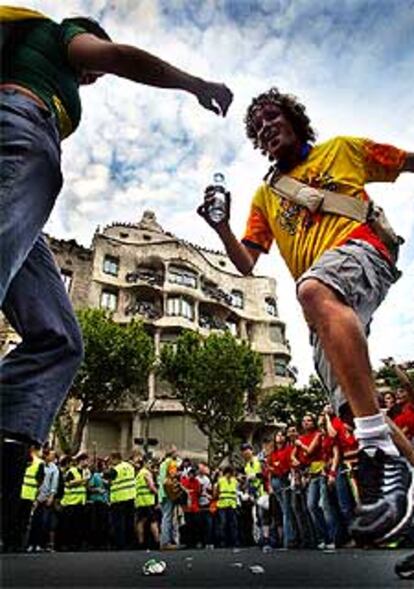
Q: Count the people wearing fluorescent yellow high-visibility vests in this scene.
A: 6